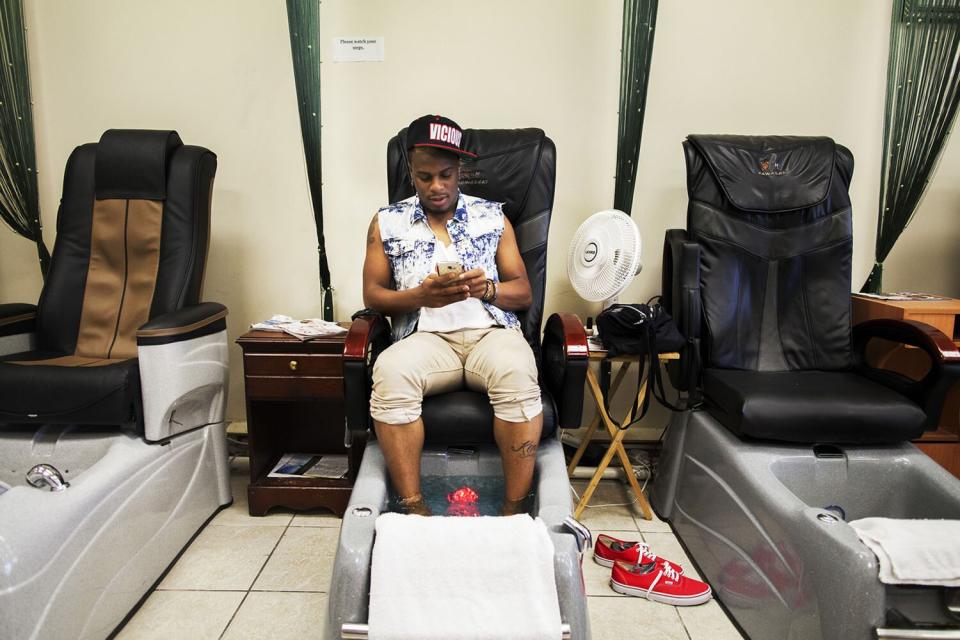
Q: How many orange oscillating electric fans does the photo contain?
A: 0